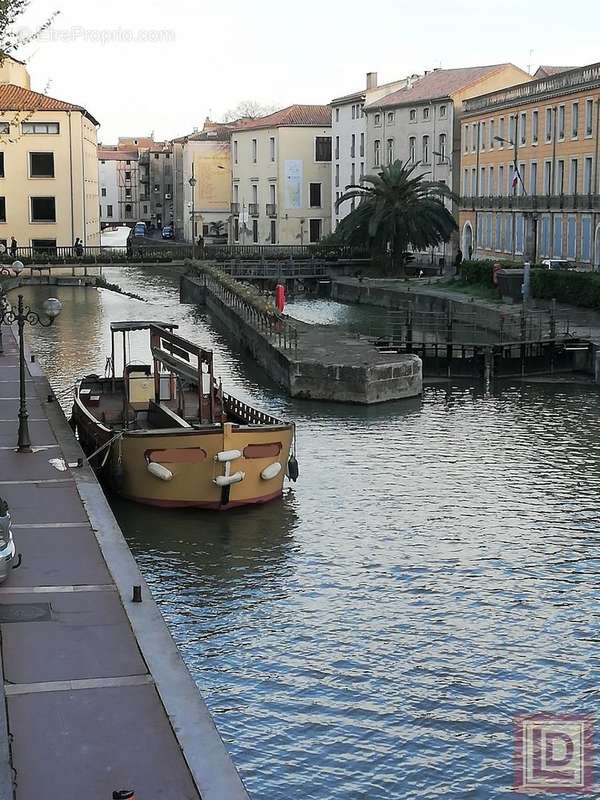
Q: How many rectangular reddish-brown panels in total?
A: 2